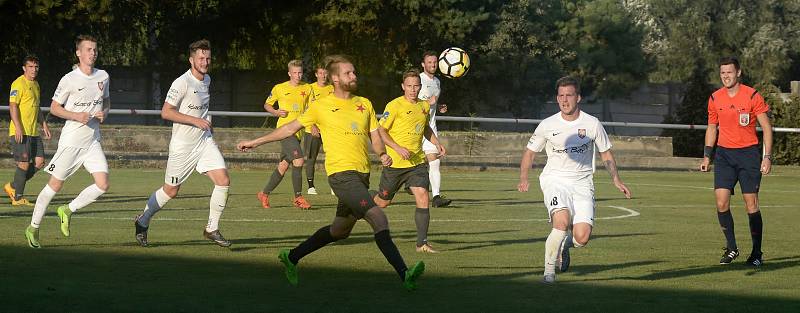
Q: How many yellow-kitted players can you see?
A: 5